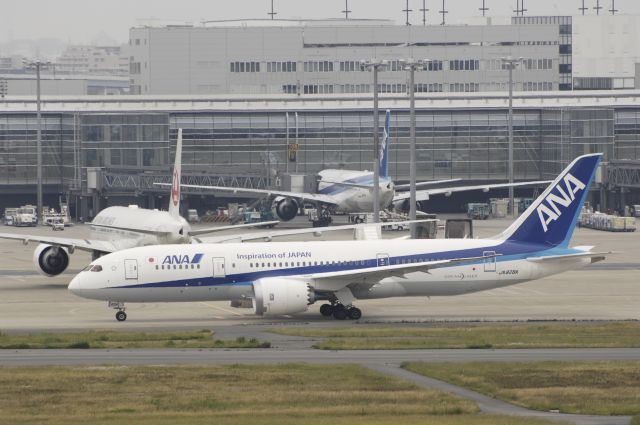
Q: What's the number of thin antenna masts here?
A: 11